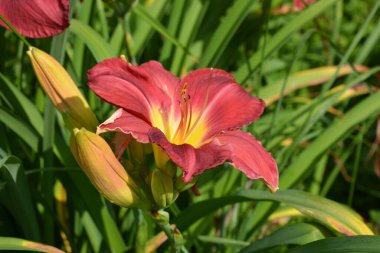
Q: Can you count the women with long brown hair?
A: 0